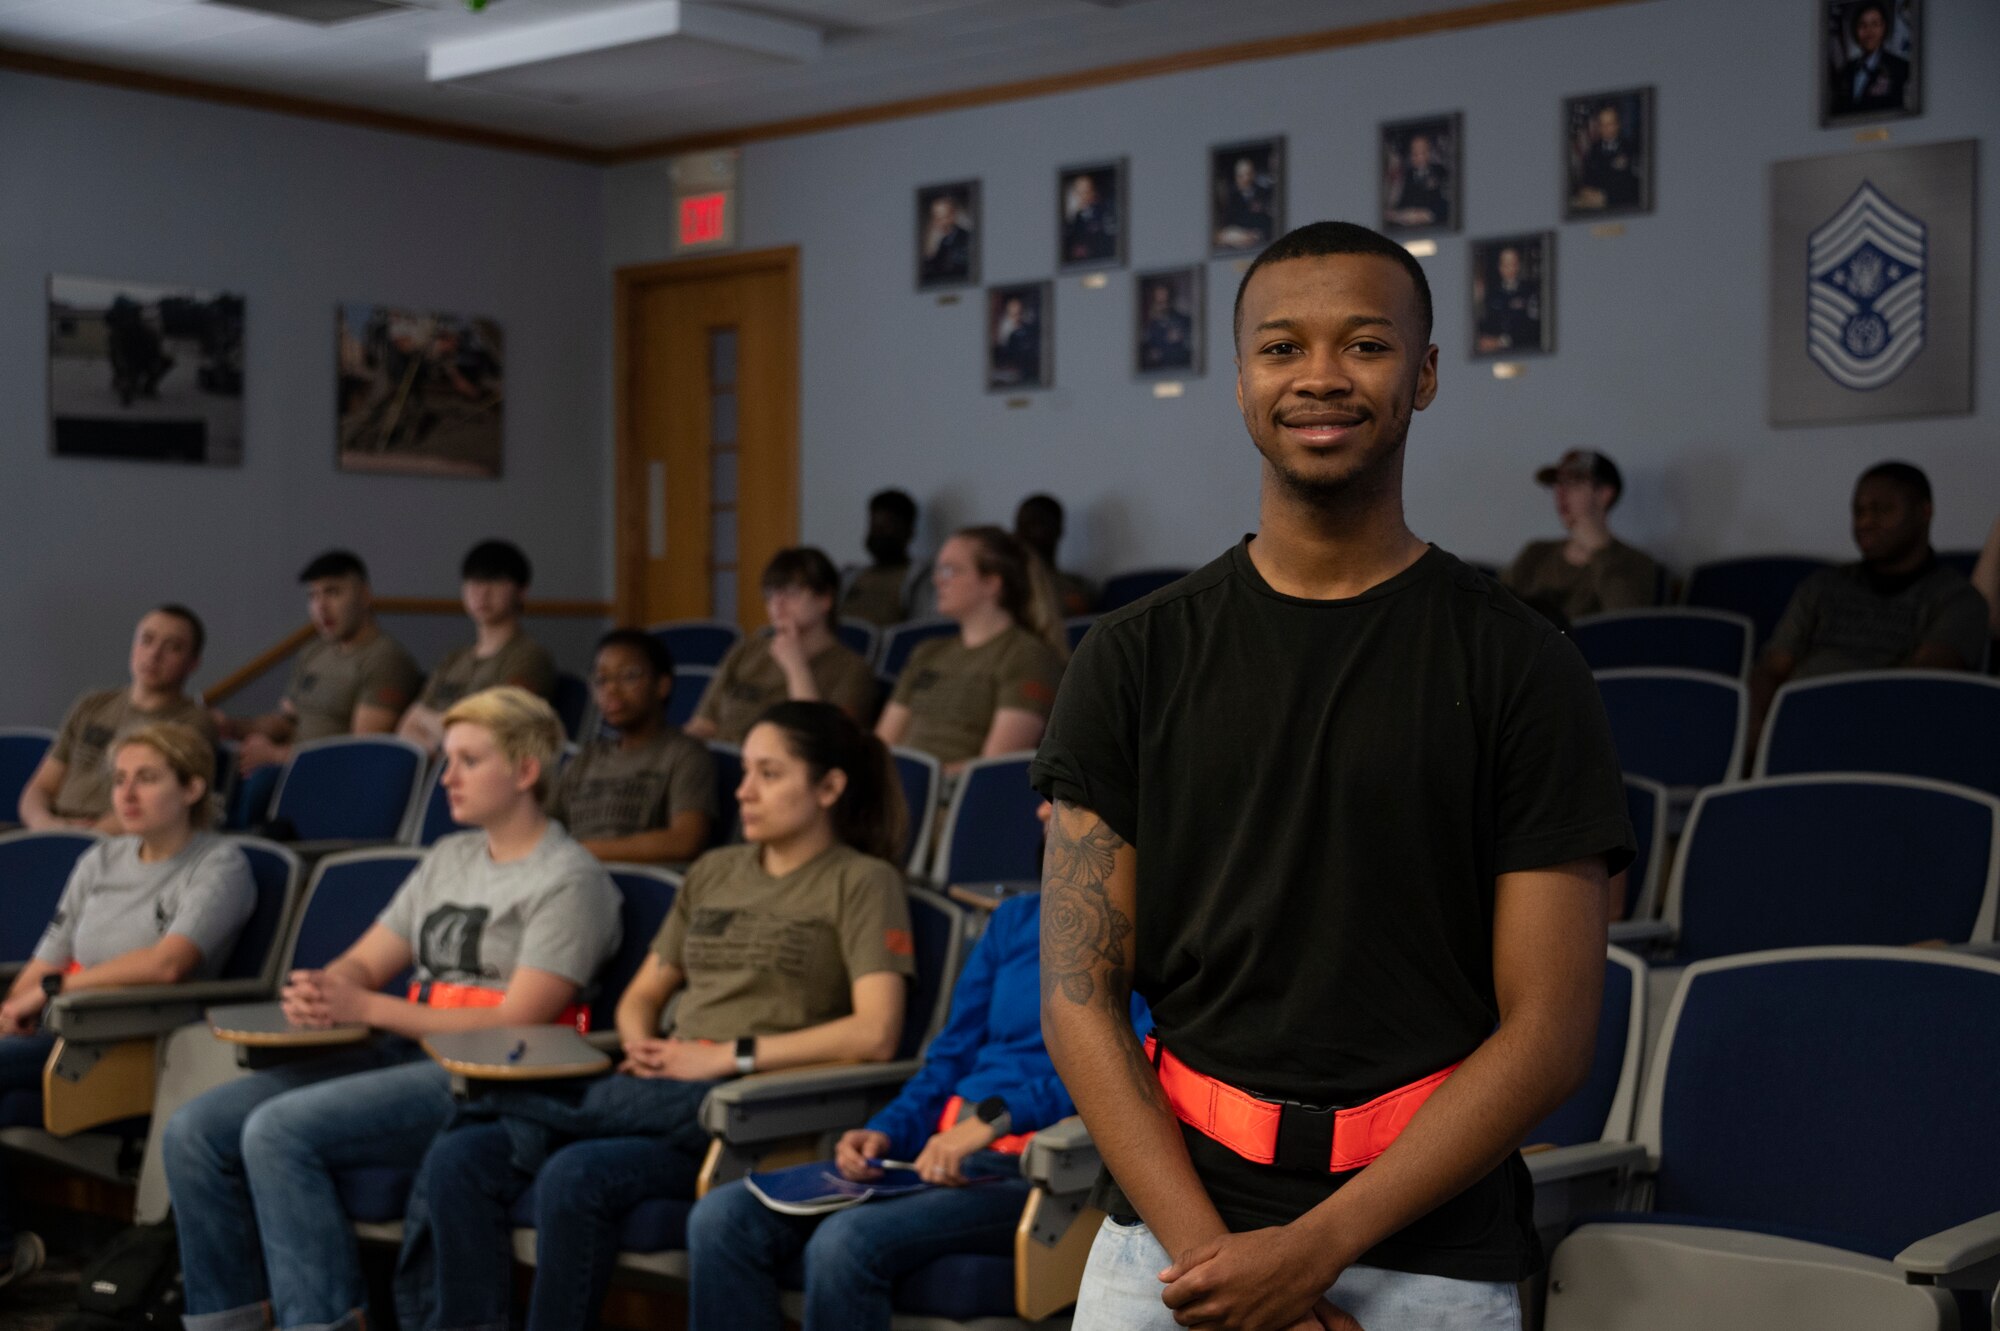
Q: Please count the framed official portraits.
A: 9